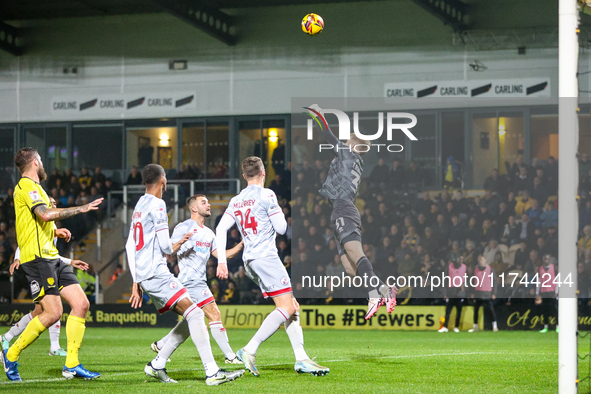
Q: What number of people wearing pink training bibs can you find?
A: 3